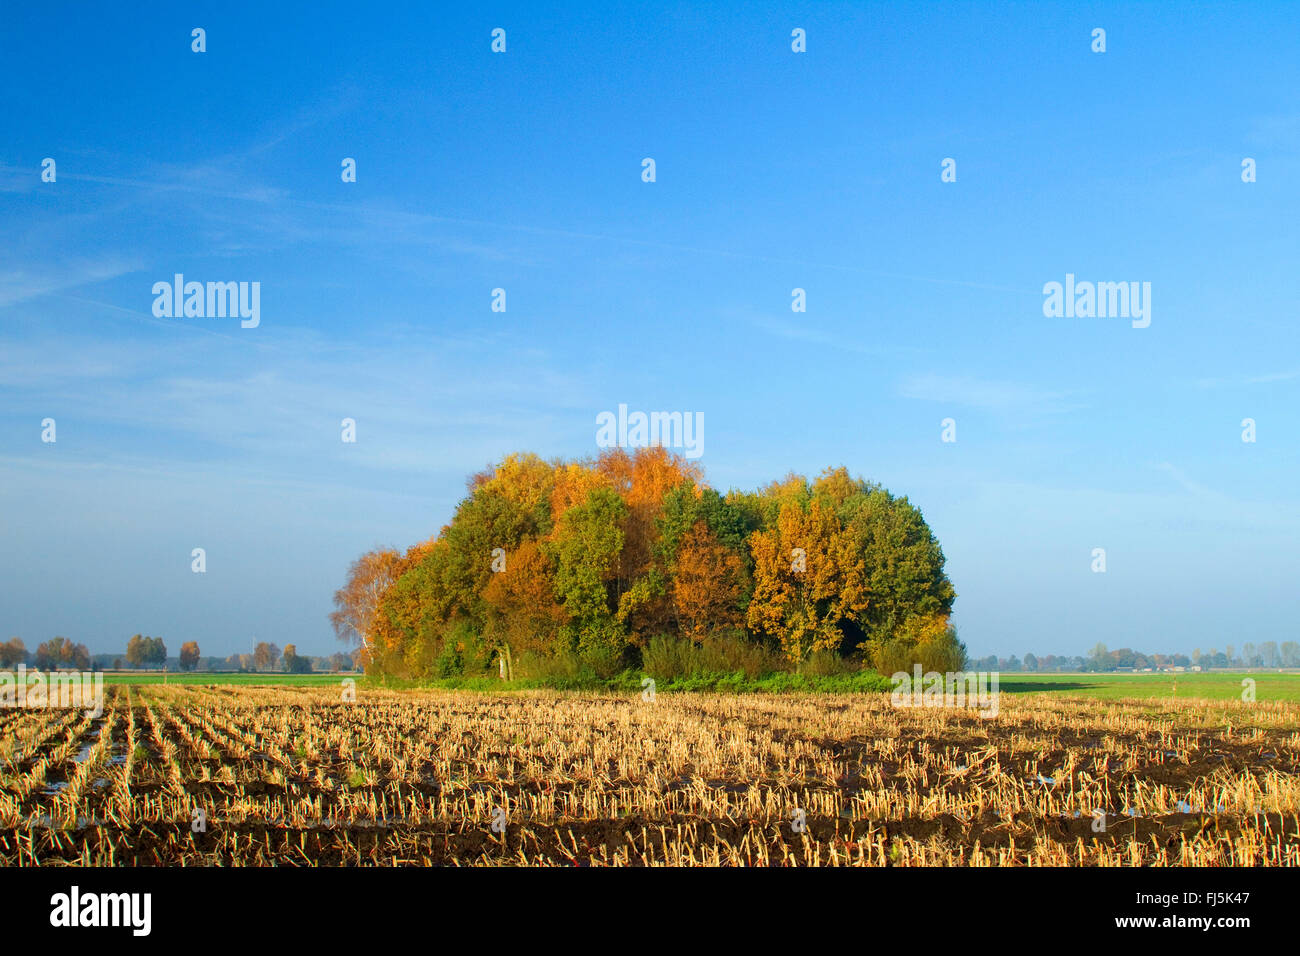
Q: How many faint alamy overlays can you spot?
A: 5